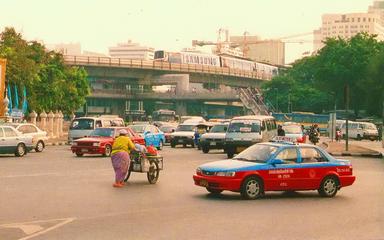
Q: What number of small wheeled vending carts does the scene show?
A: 1